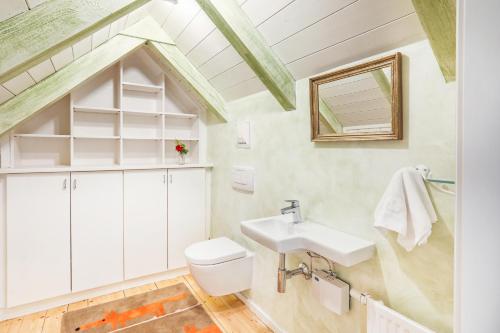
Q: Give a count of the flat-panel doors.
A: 4